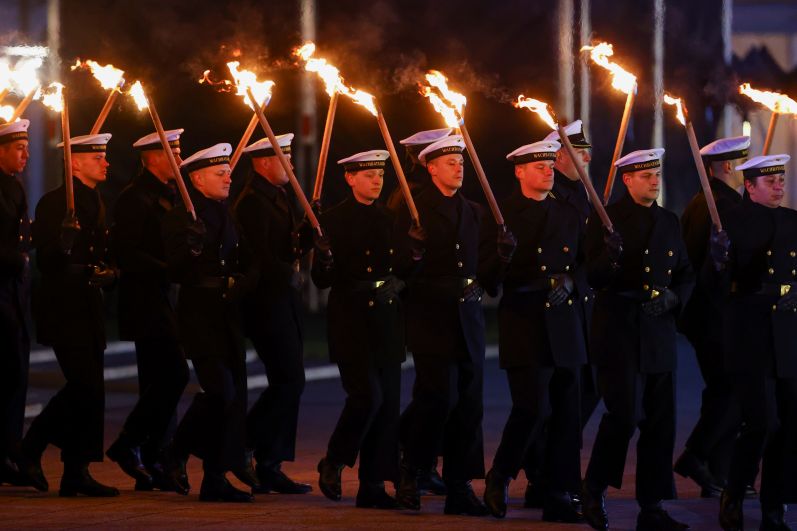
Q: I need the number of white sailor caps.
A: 13